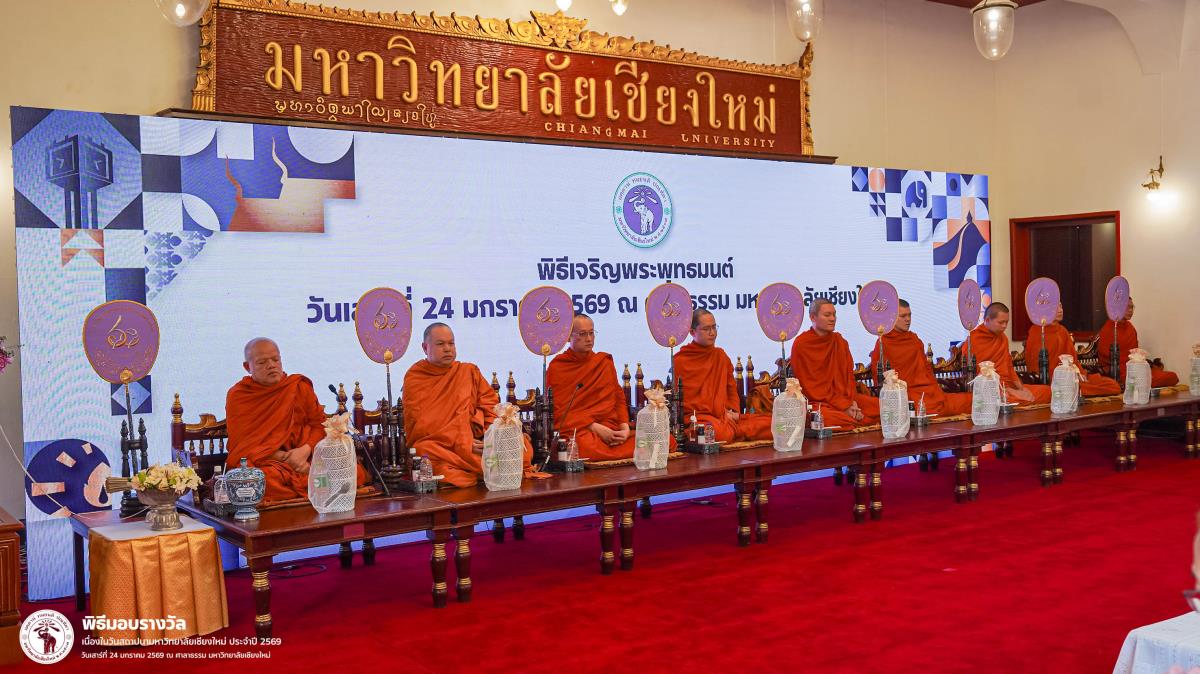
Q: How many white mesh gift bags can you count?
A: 9